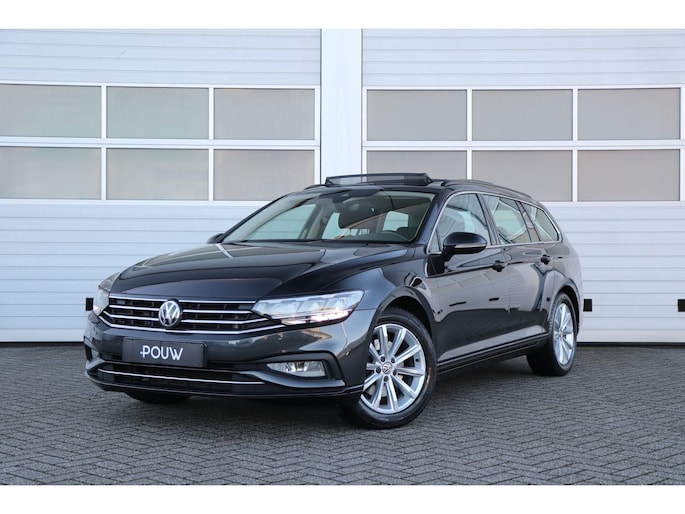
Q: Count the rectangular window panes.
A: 12